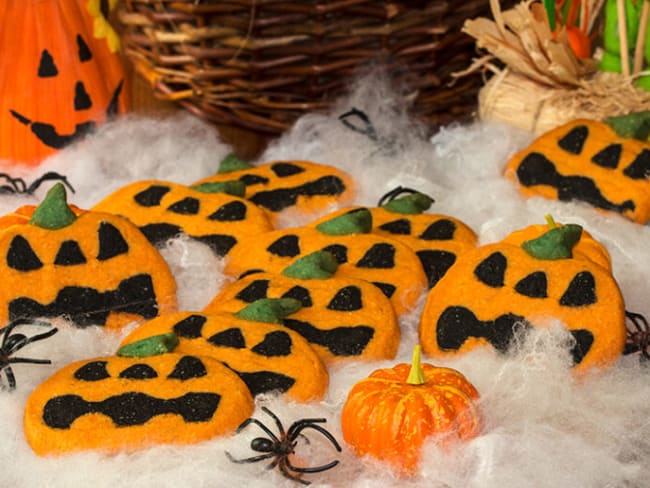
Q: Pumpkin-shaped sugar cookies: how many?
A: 10